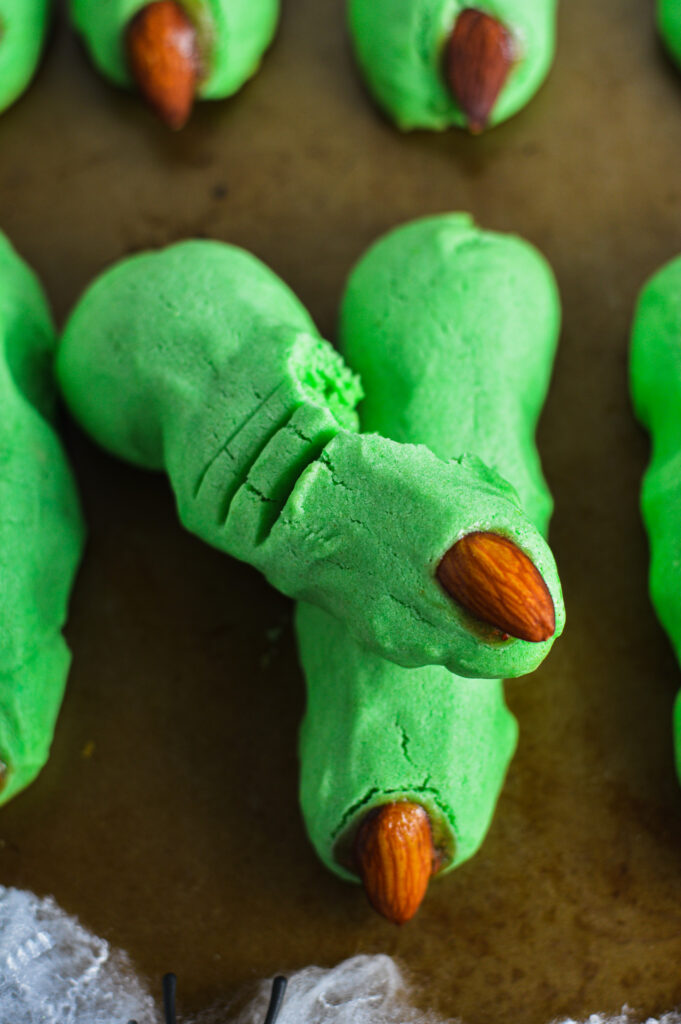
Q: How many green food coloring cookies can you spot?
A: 8